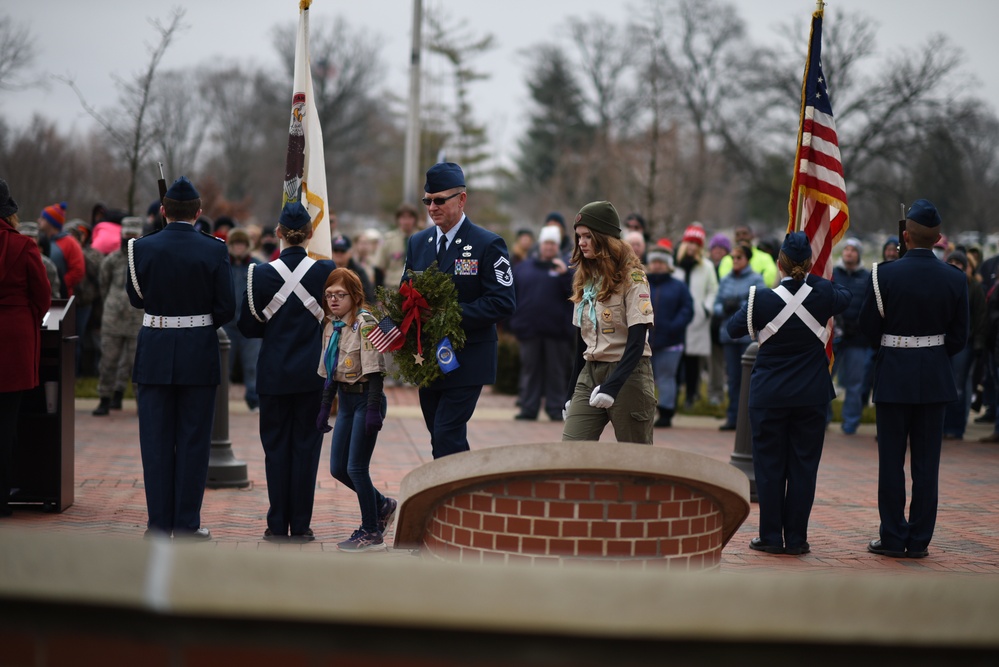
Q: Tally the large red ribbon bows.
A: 1